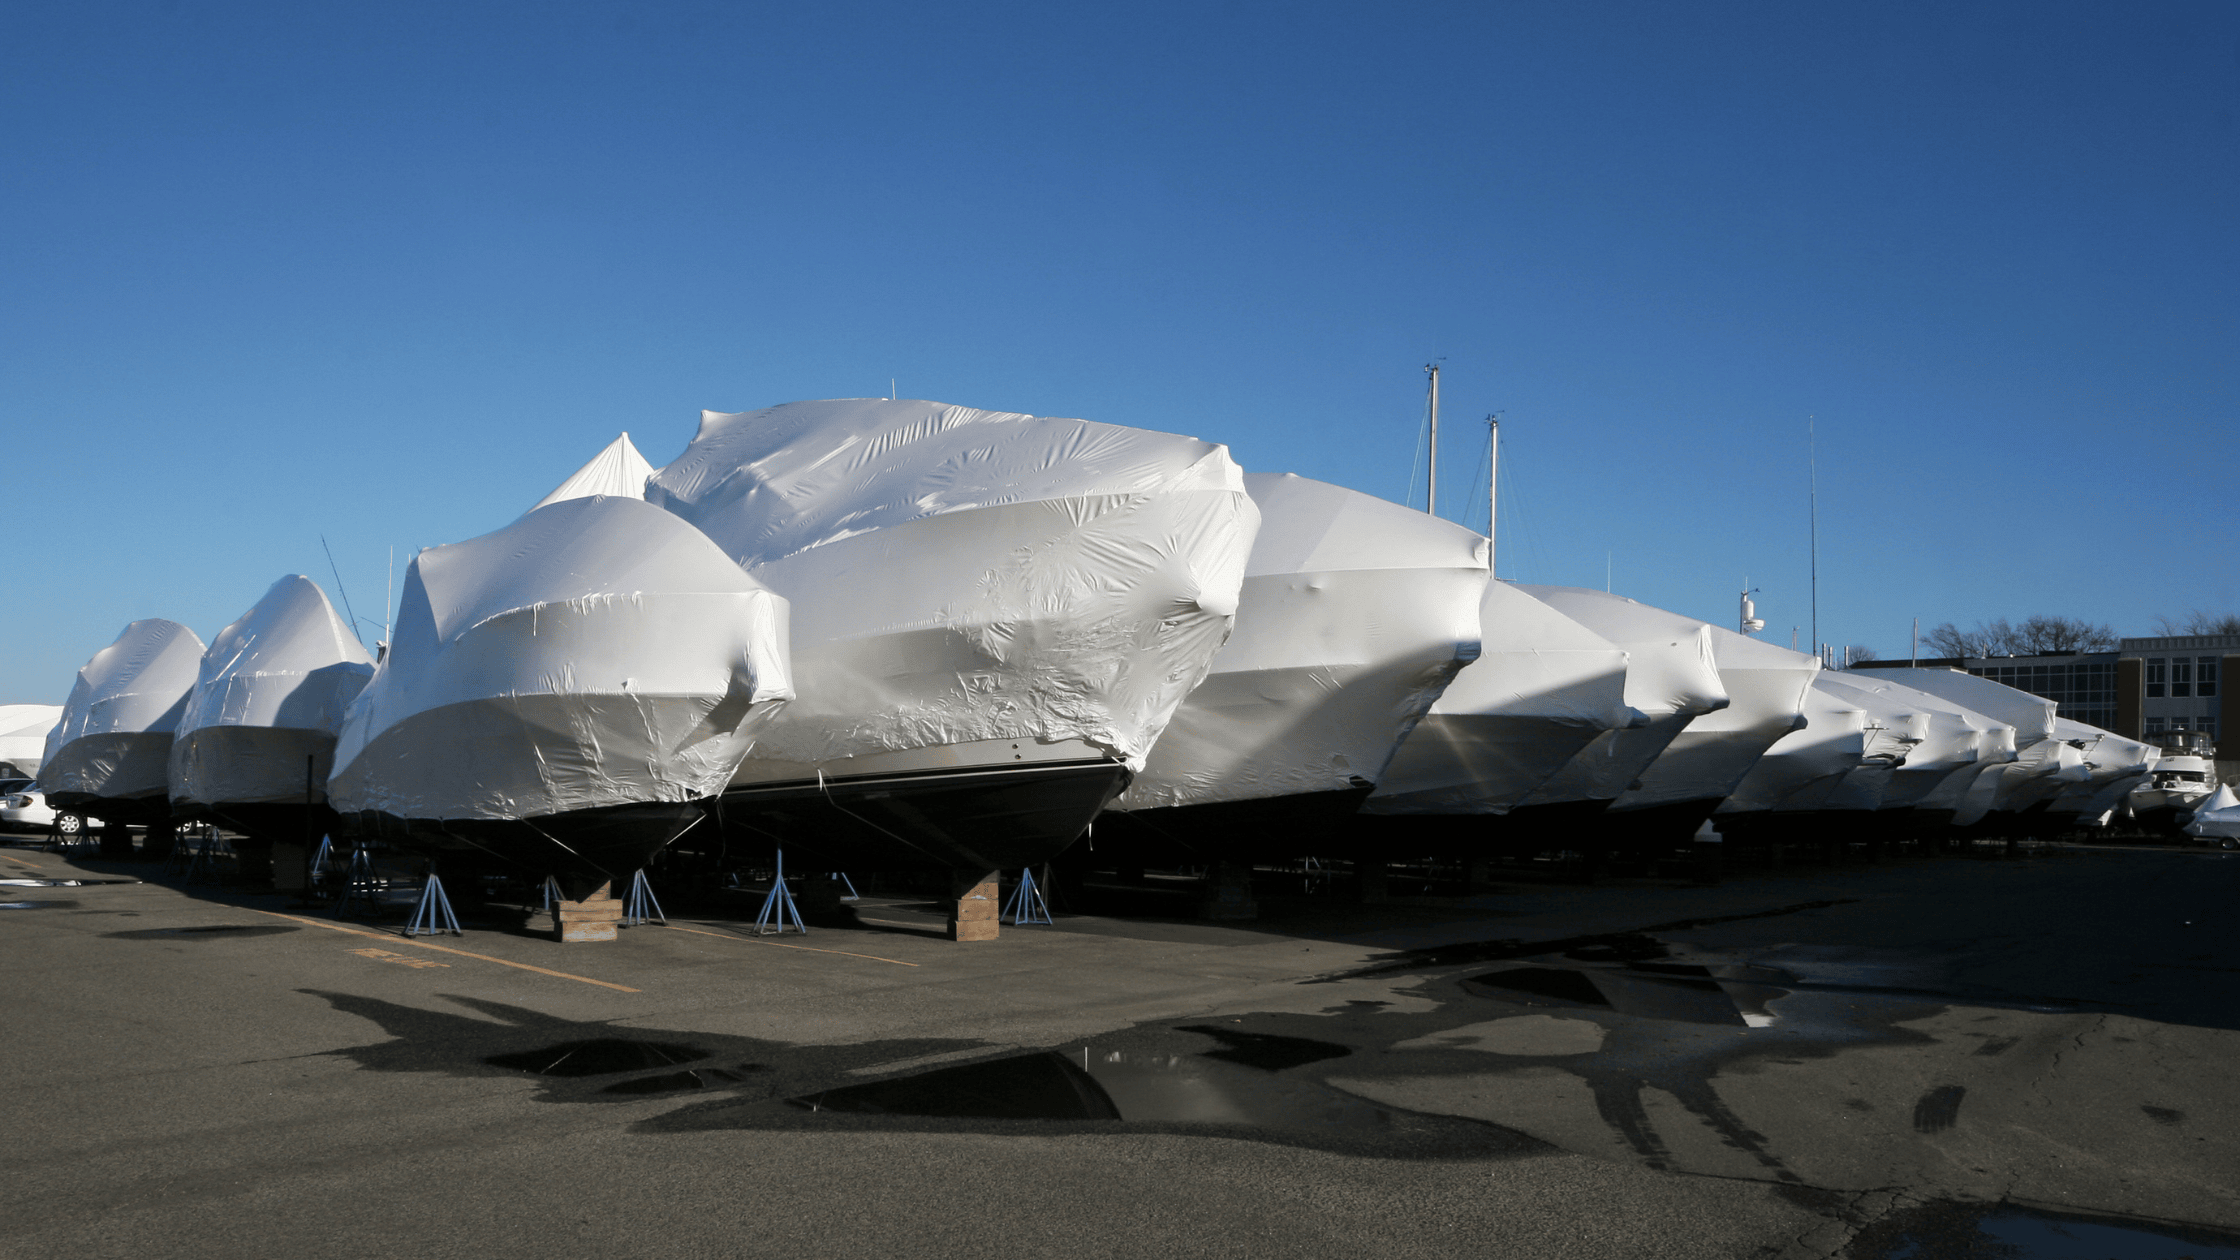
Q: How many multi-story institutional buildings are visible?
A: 1